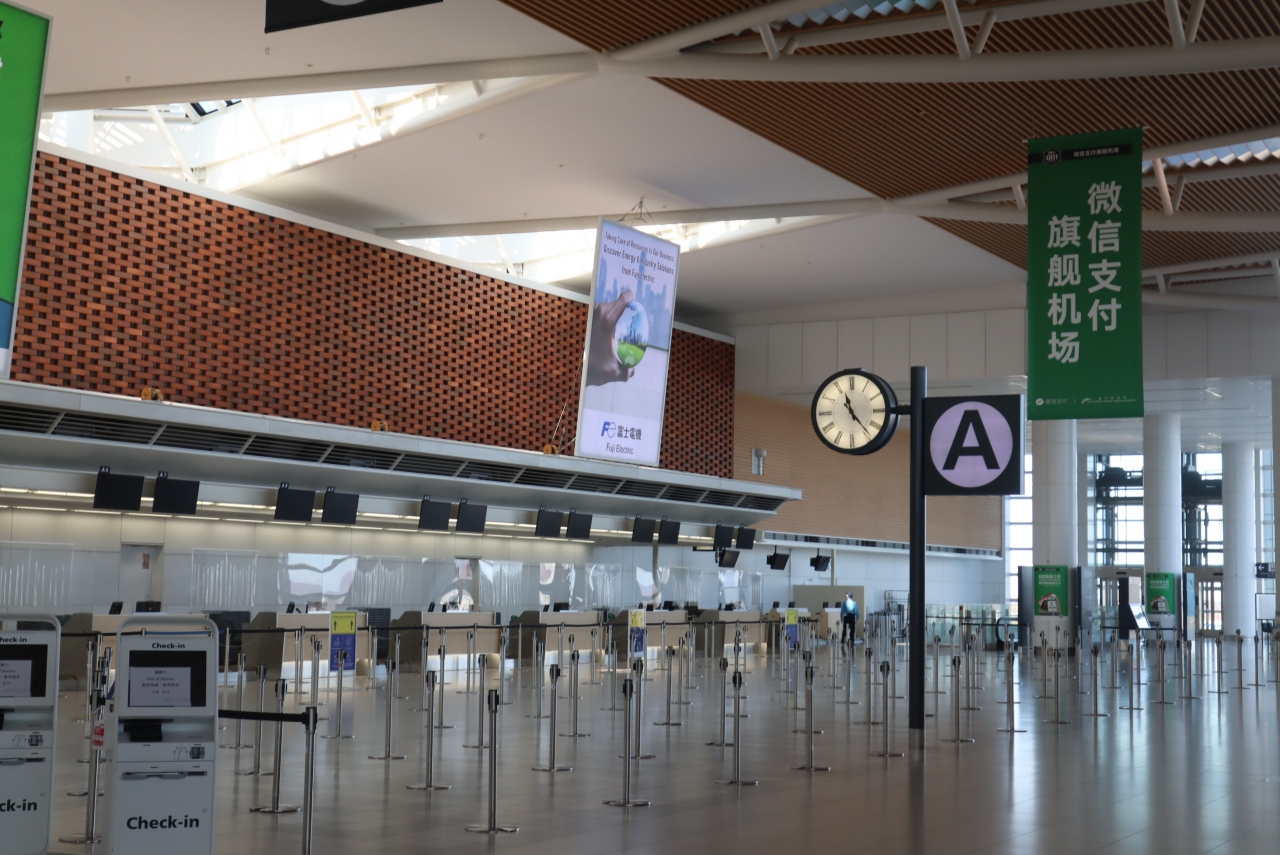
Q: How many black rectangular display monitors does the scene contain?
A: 15